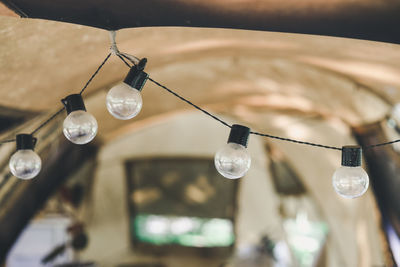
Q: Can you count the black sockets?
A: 5